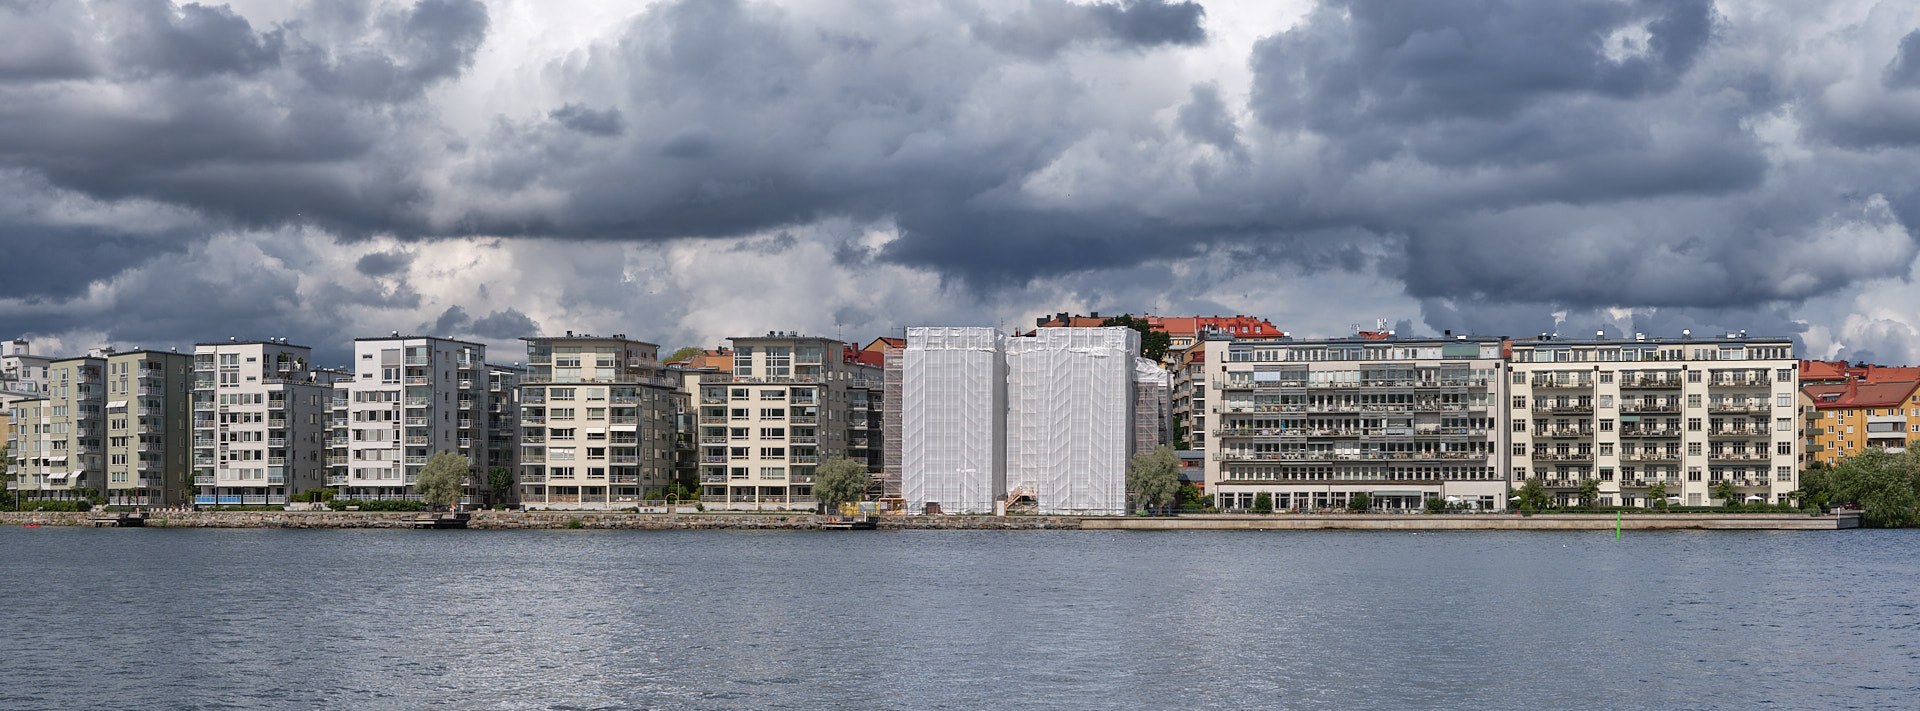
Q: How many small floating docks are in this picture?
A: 3